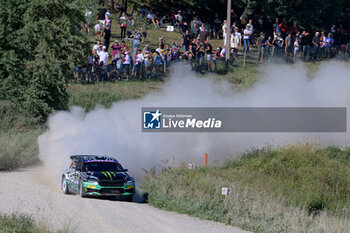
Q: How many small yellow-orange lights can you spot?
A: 2